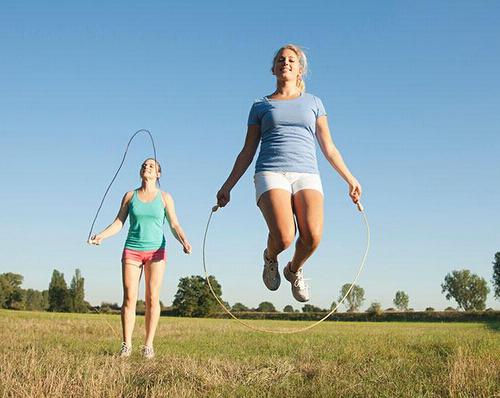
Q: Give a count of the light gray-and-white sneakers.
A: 4